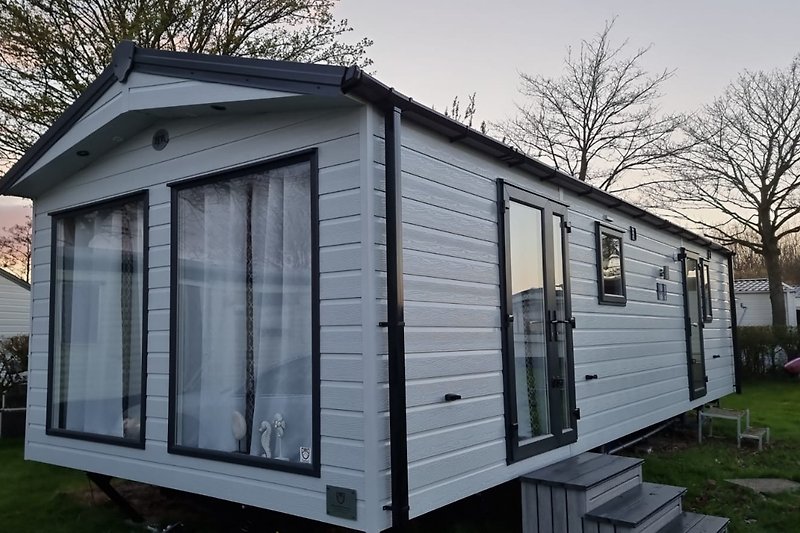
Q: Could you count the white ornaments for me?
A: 3